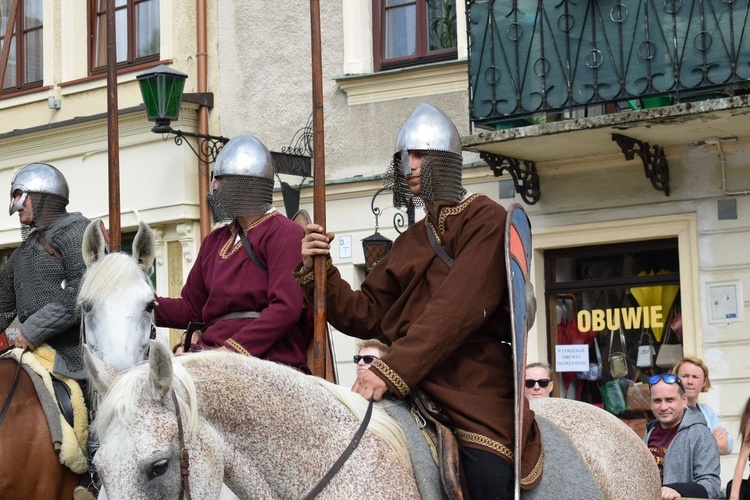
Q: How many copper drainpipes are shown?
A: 1